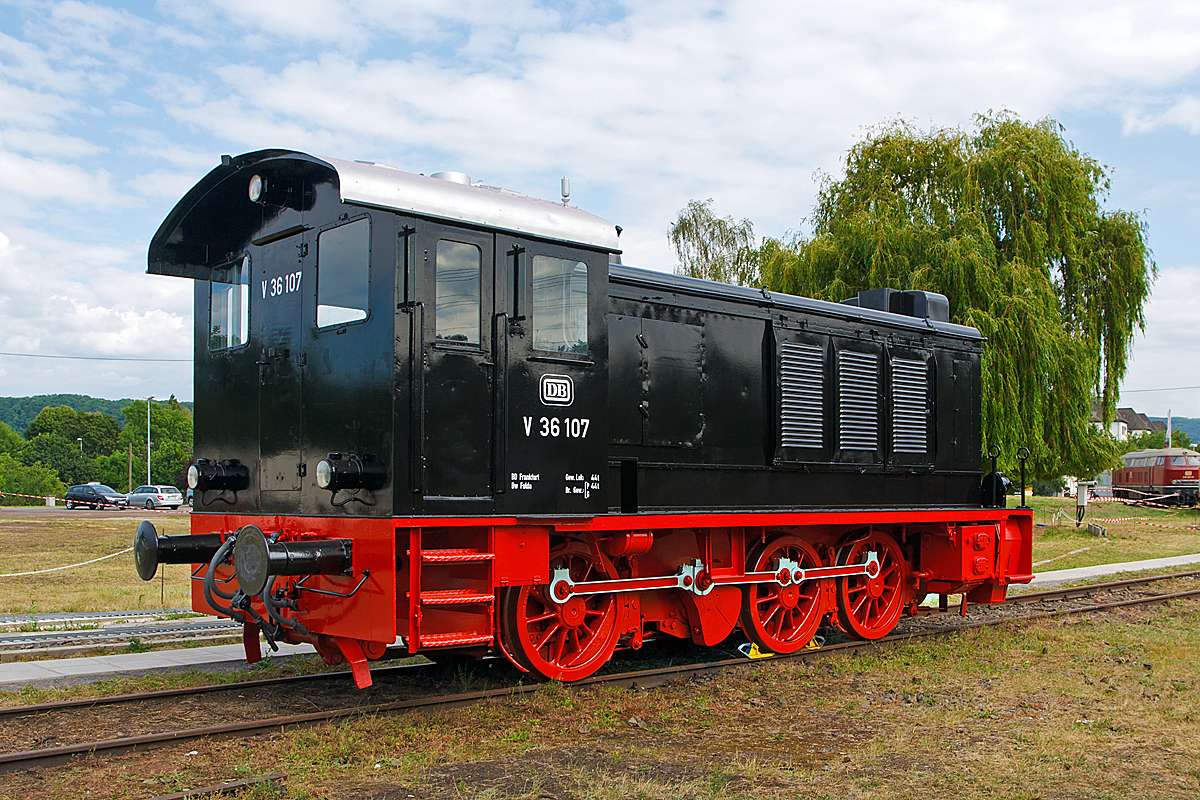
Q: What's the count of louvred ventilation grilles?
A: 3